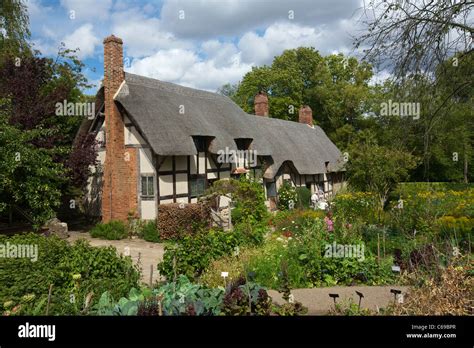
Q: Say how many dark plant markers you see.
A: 3